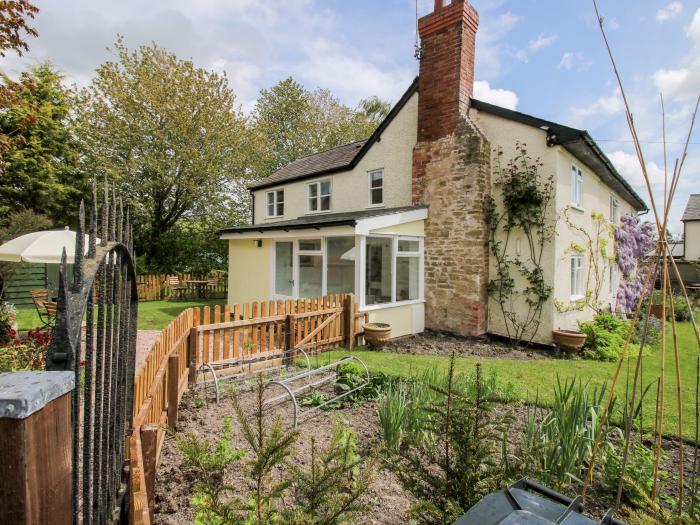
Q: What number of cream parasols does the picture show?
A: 1